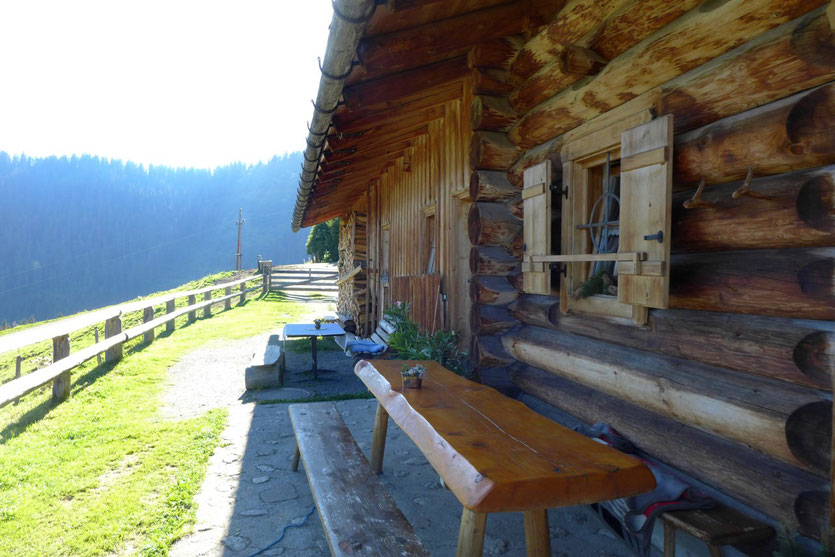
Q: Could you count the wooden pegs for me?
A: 2